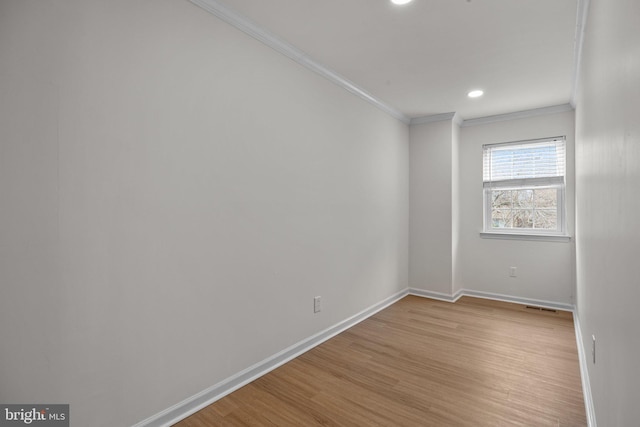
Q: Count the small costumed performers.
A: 0